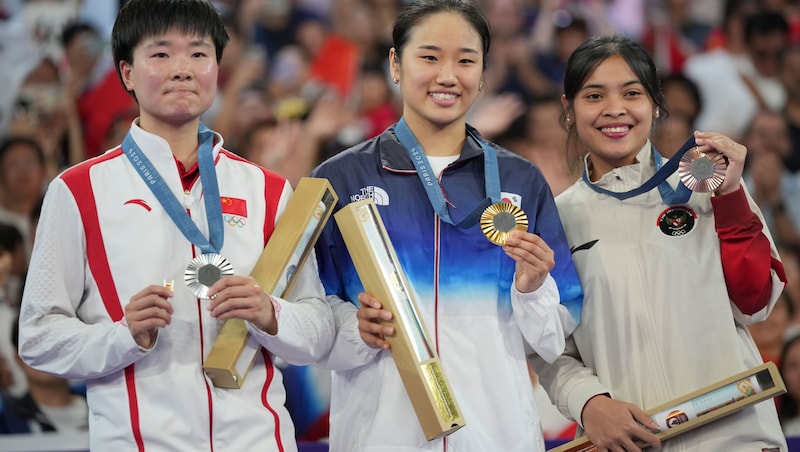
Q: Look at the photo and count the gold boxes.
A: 3